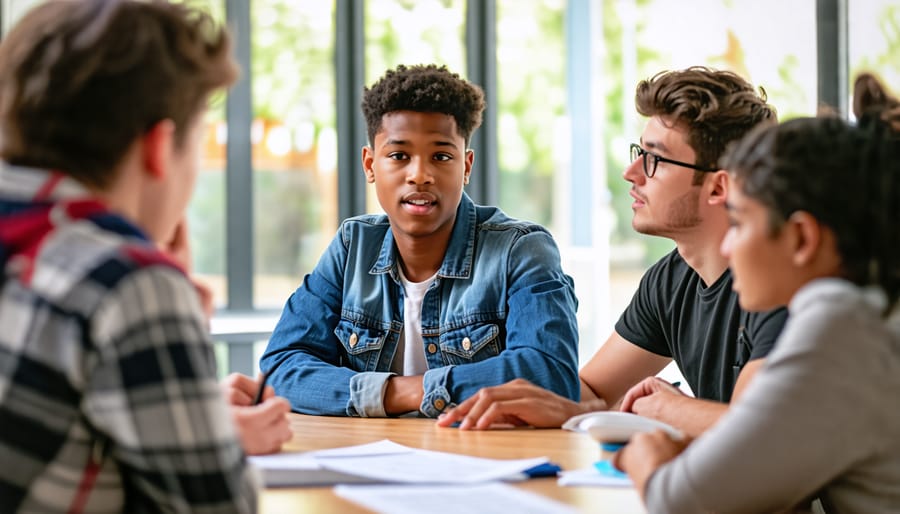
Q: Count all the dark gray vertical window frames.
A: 4